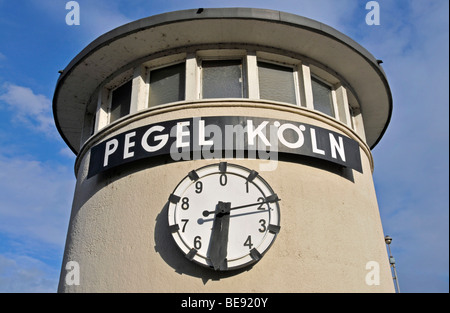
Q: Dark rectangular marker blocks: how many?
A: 10